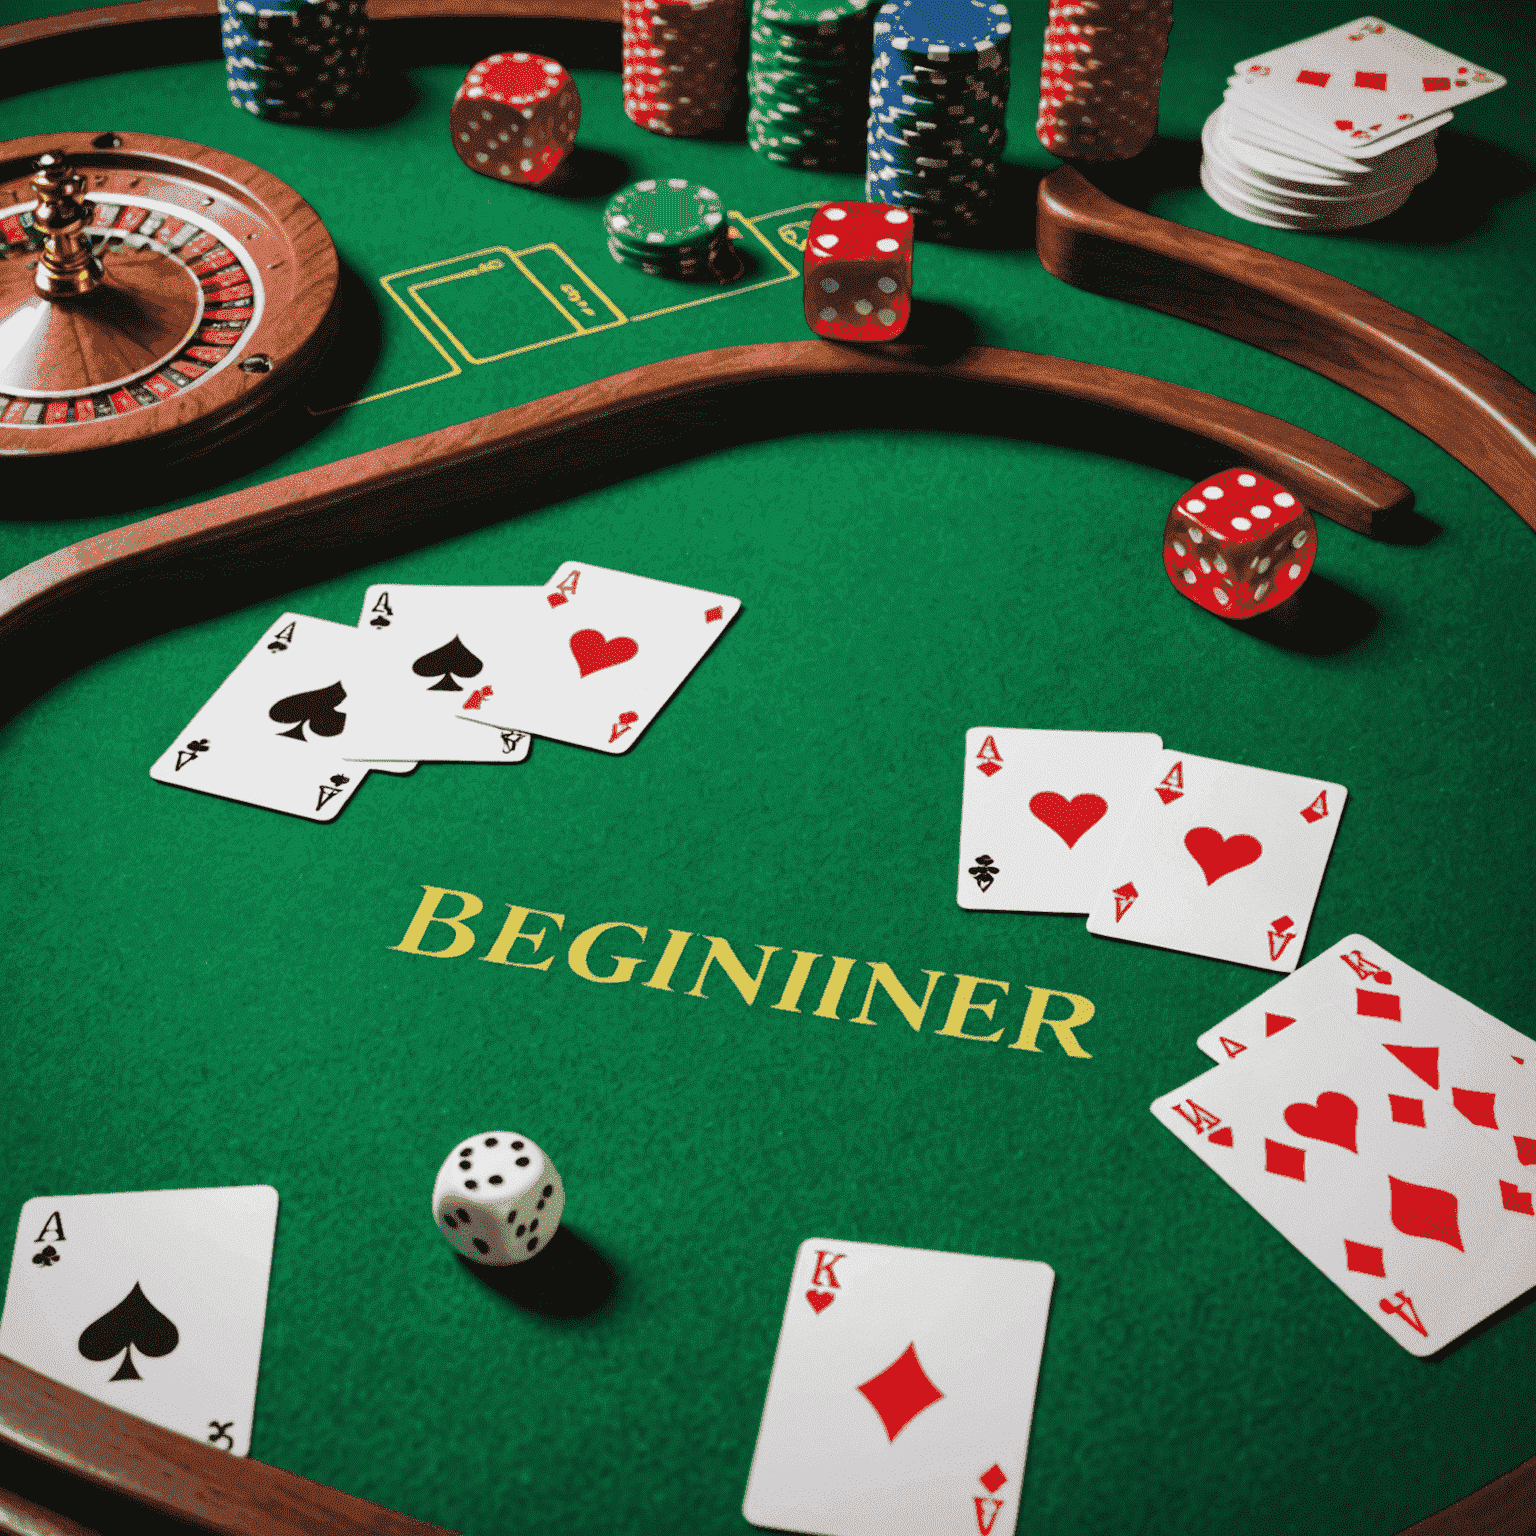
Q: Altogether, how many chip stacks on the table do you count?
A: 6